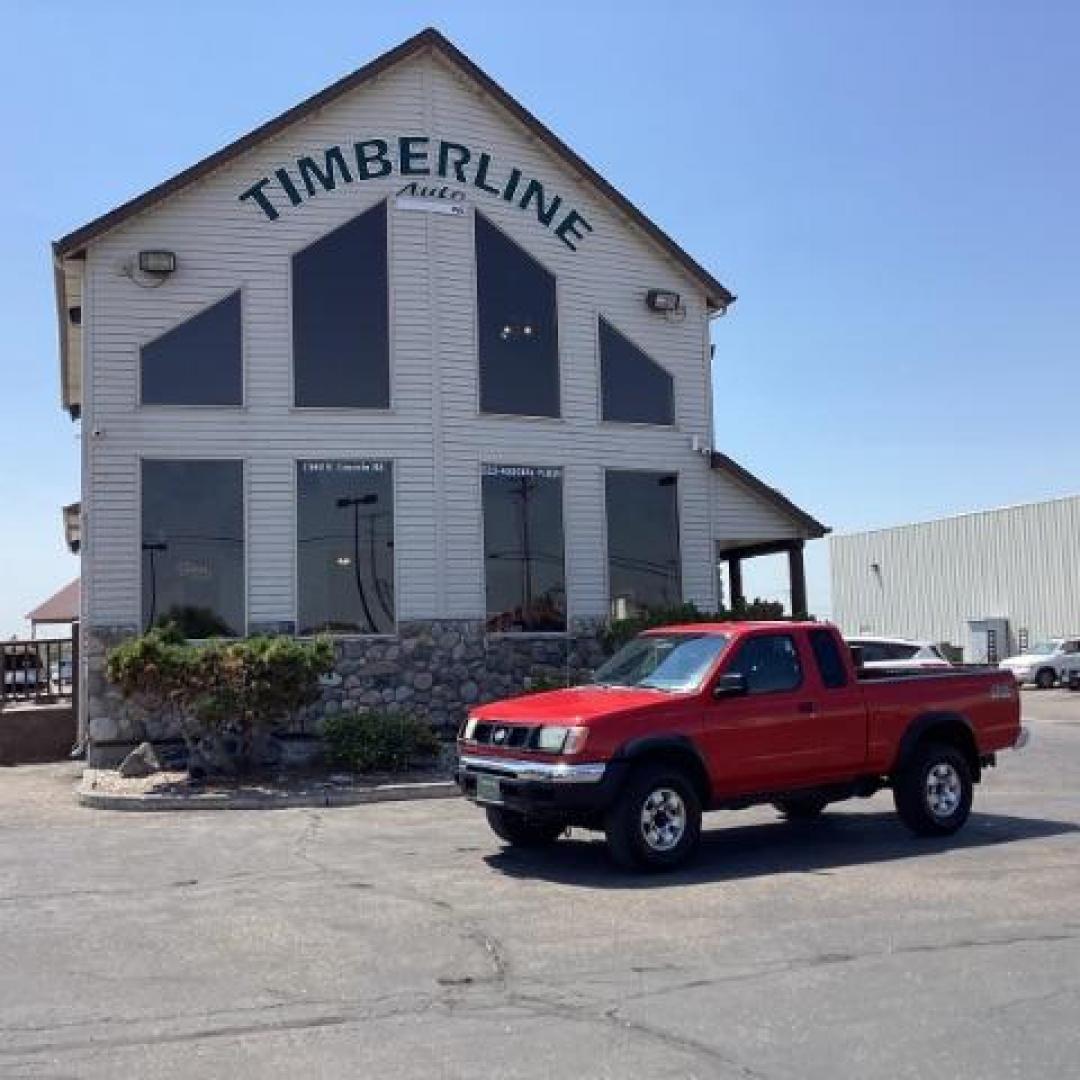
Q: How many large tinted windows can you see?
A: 8